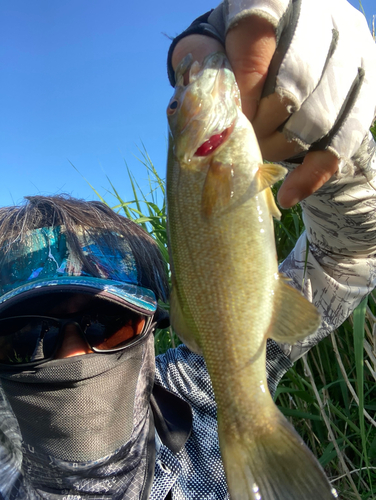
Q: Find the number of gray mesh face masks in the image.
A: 1